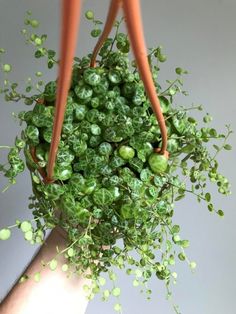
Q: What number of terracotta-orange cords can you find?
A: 3